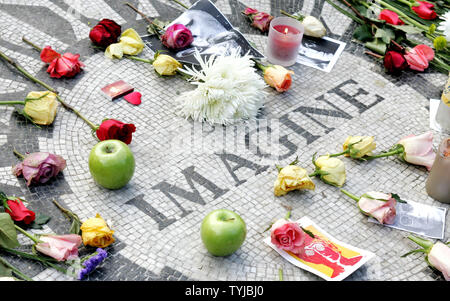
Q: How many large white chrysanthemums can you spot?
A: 1